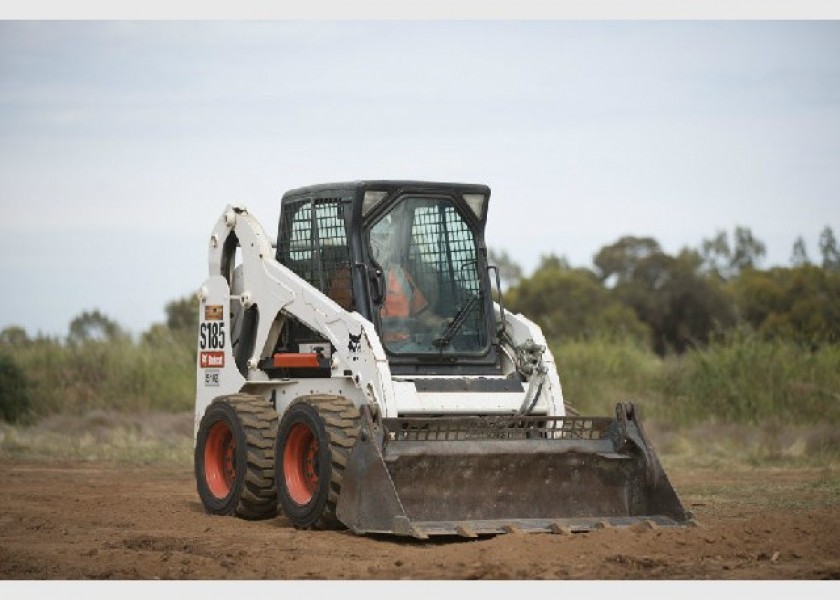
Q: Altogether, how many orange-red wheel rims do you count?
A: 2